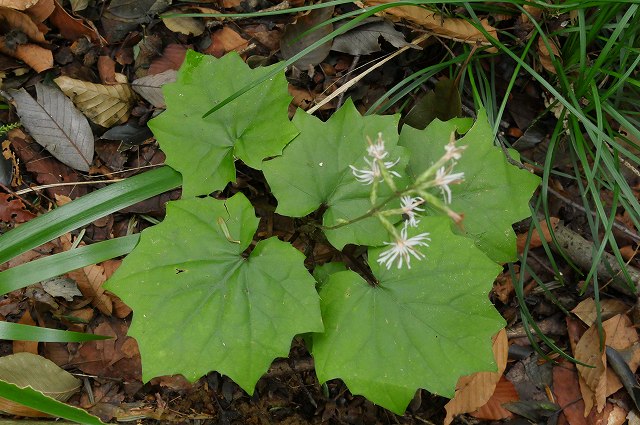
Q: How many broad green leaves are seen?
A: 5